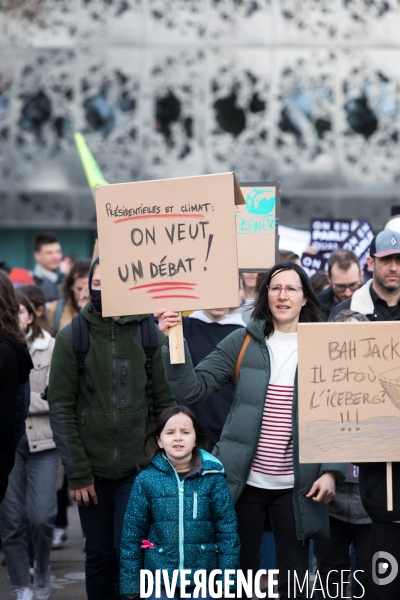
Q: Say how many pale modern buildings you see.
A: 1